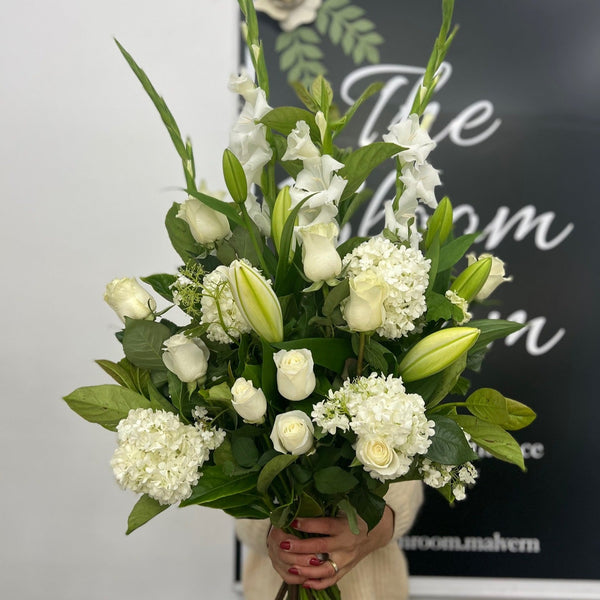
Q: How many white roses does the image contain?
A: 10